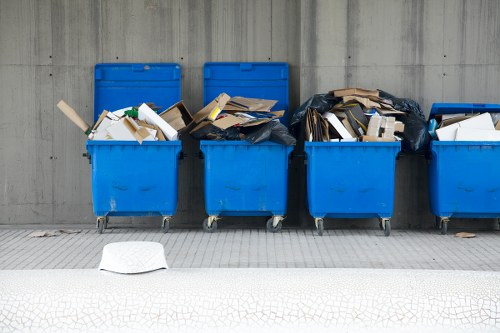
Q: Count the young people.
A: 0